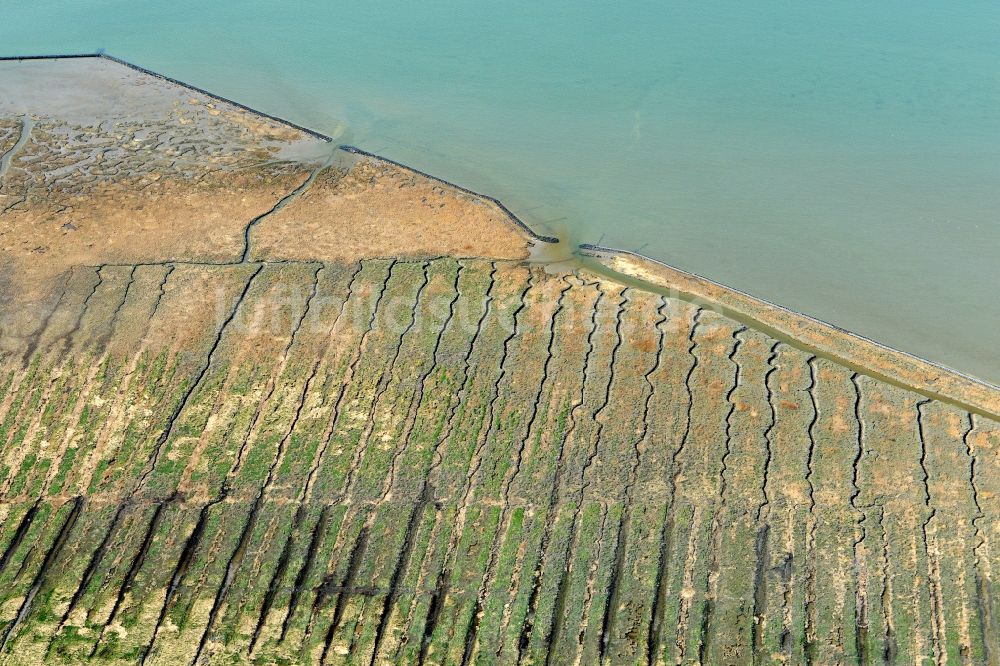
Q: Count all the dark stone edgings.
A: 3